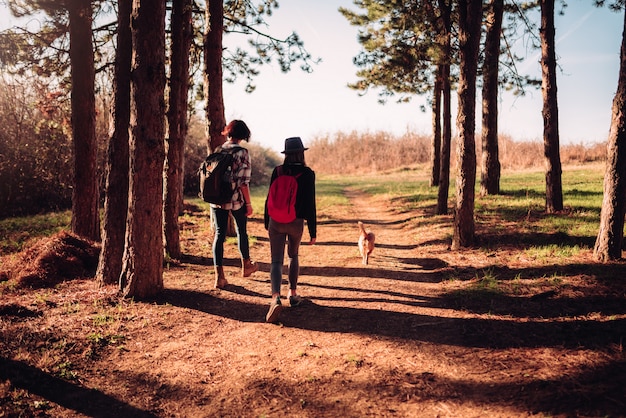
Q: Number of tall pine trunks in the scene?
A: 11